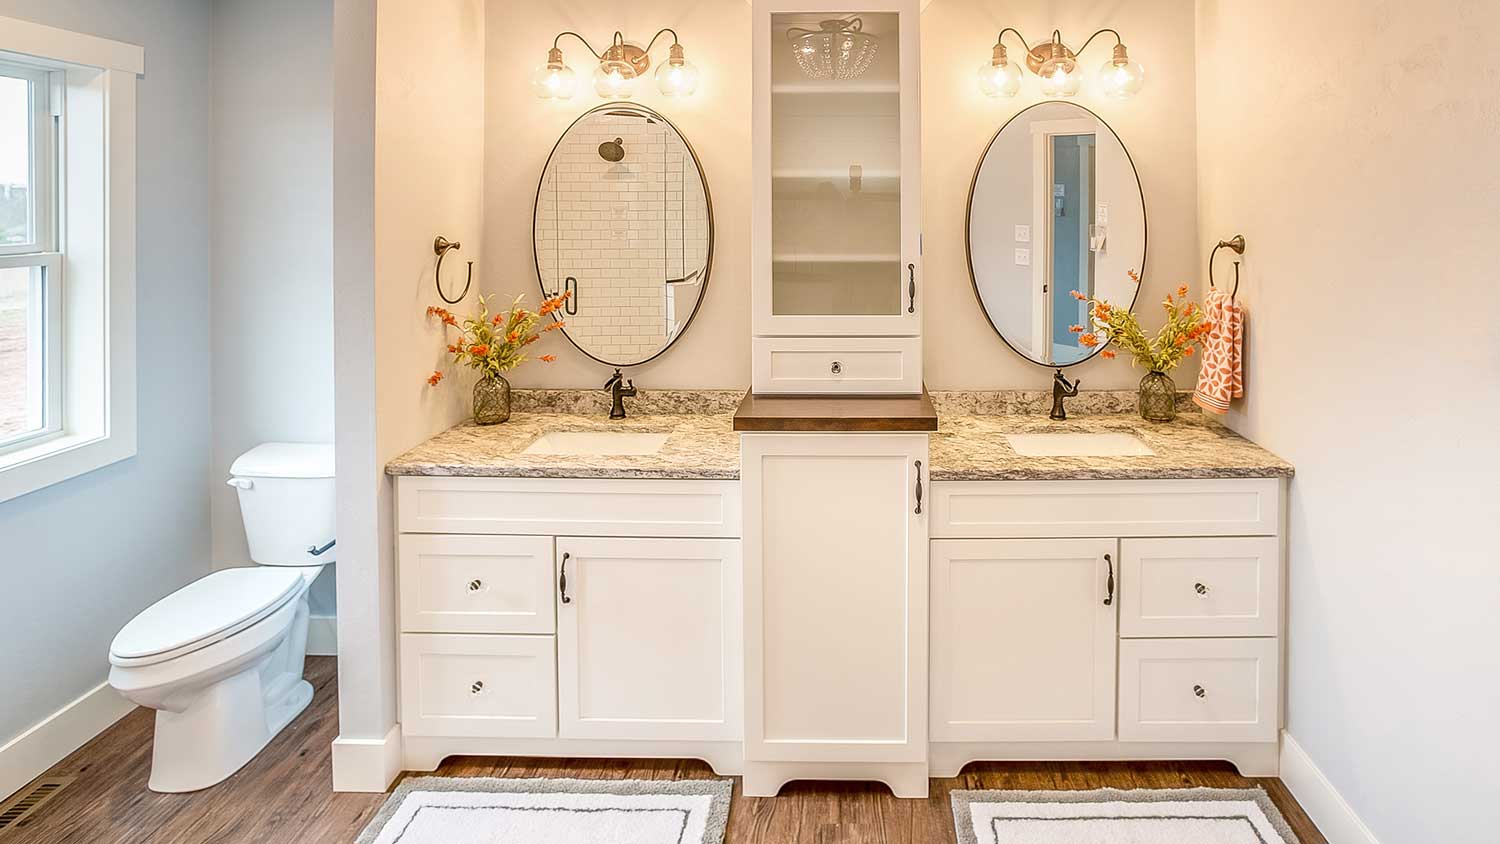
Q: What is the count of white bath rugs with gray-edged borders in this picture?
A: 2